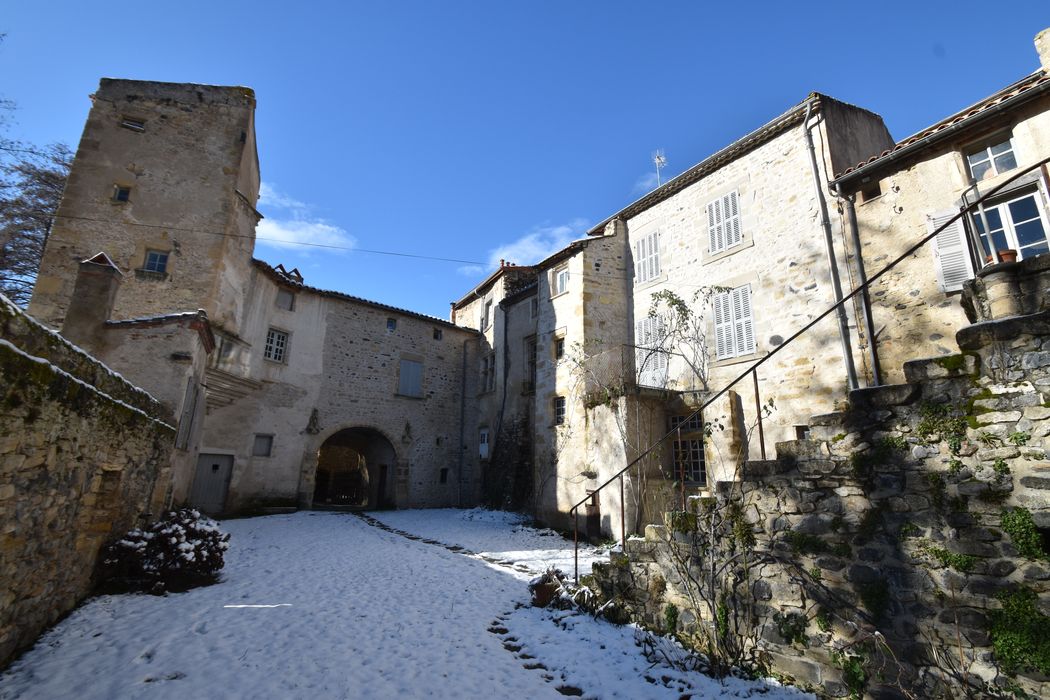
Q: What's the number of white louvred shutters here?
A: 9